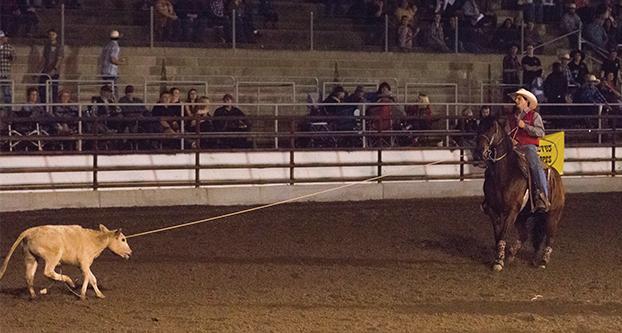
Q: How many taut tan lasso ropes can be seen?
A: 1